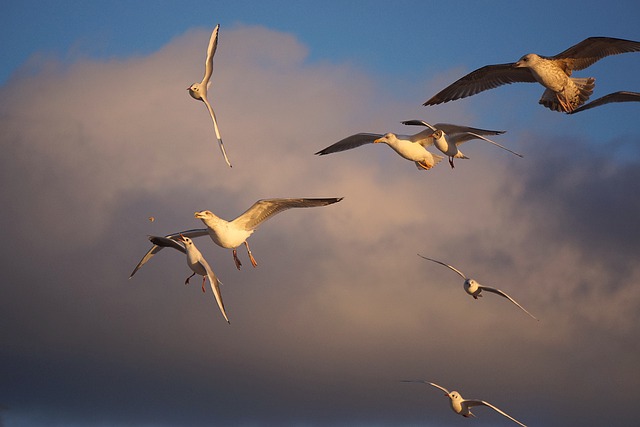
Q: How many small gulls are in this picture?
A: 5